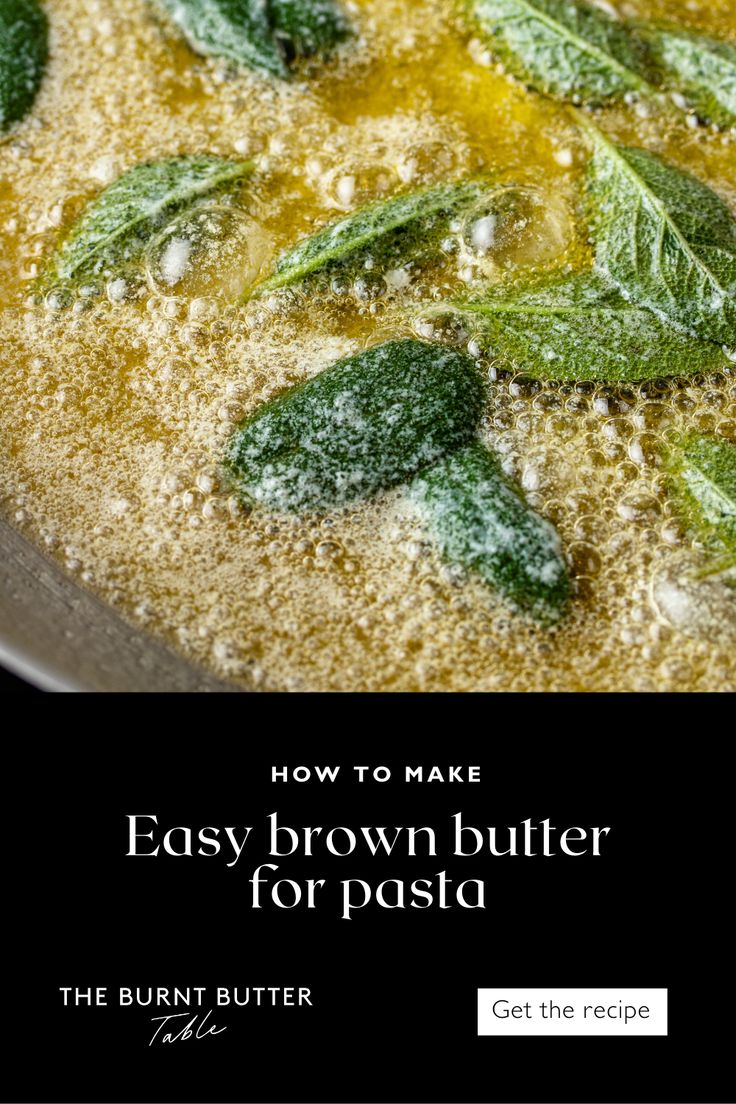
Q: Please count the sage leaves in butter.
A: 12